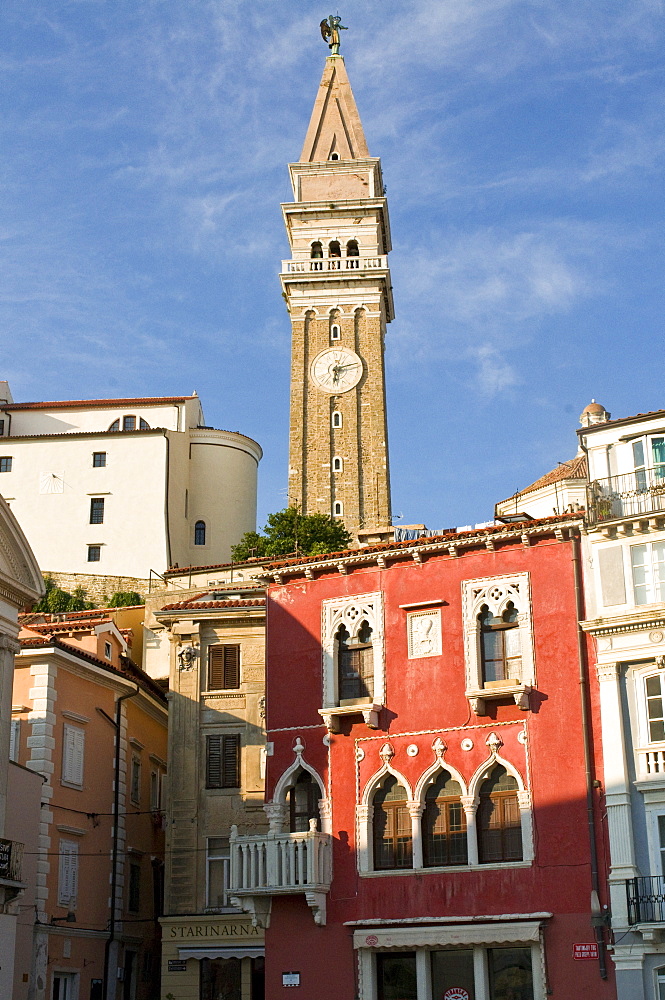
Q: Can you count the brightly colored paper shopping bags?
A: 0